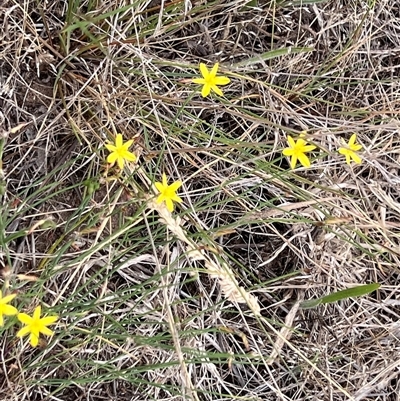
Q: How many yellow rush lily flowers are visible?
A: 7